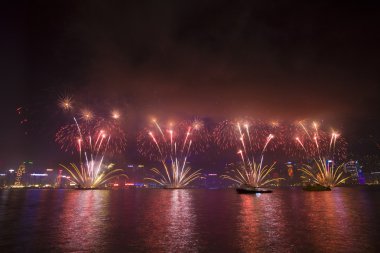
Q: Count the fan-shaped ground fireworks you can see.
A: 4